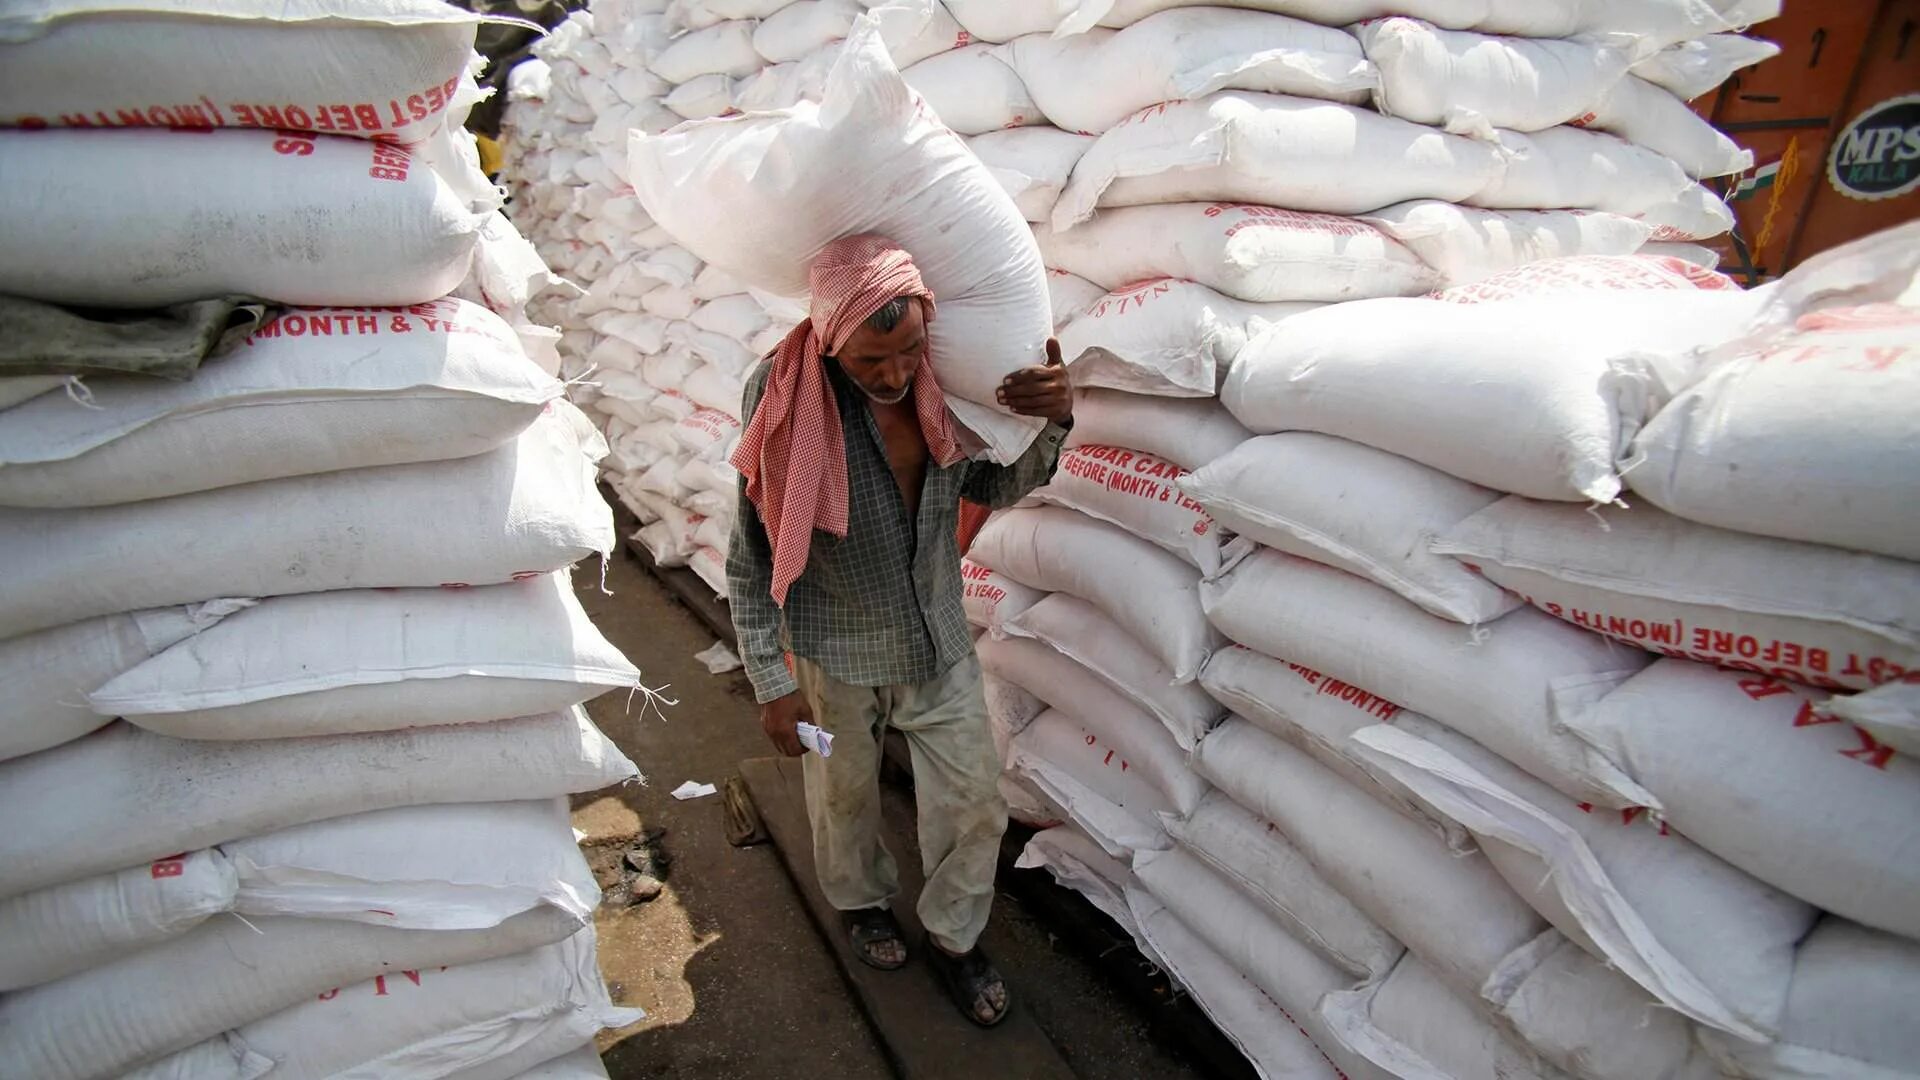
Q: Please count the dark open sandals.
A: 2